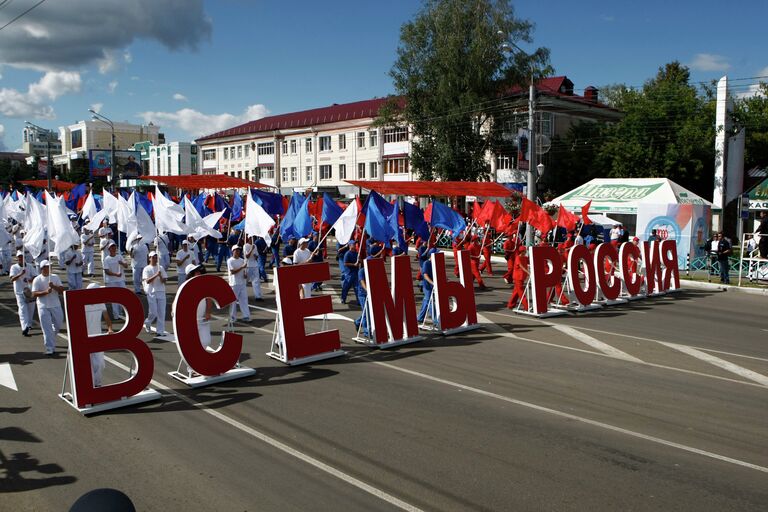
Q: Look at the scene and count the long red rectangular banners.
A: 3